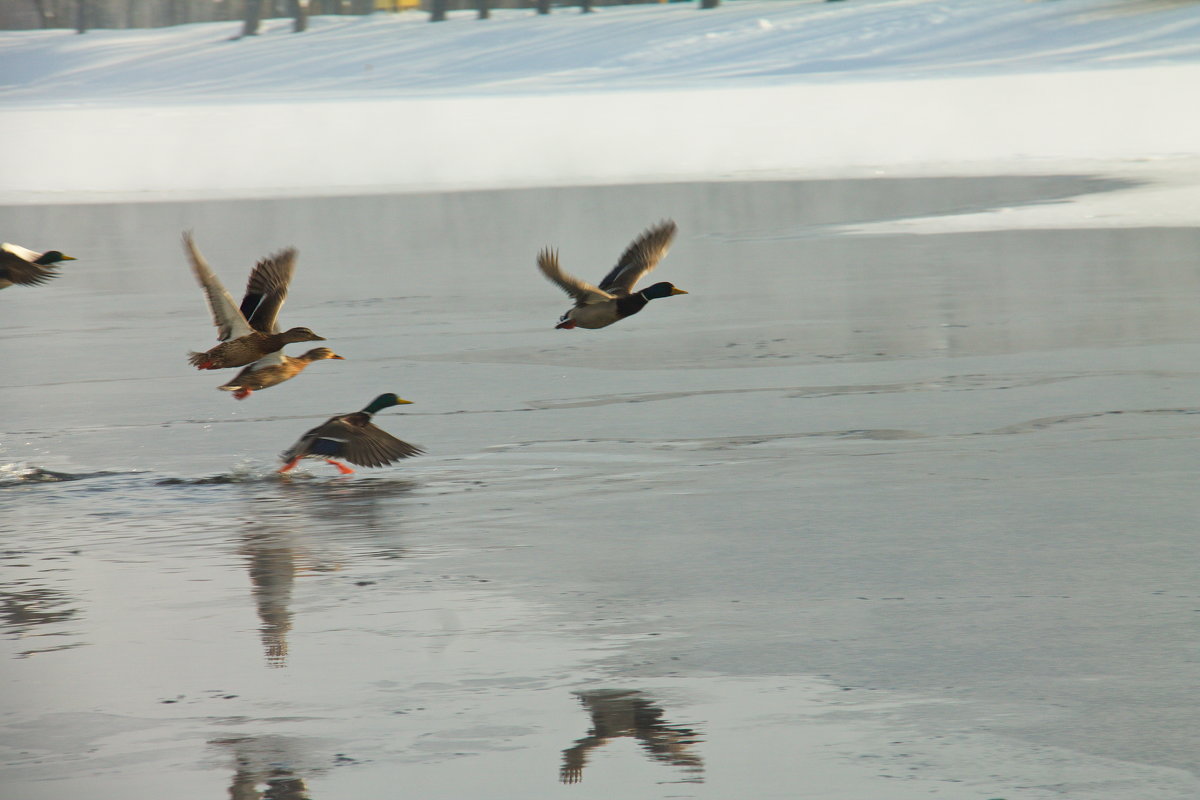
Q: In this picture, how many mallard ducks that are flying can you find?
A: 5